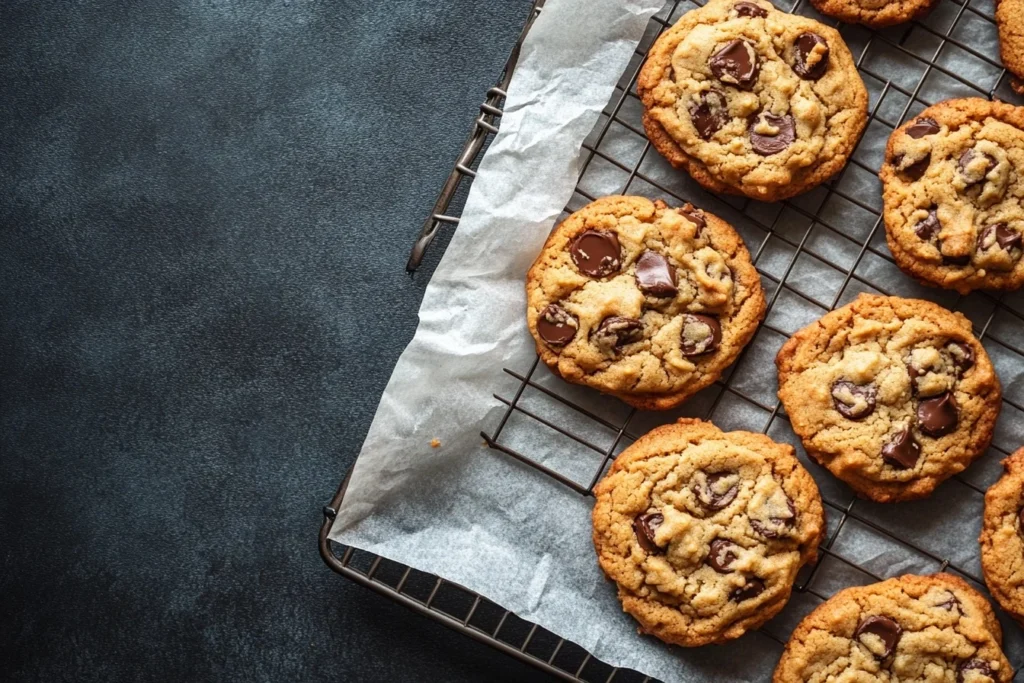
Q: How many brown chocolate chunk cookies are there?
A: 9